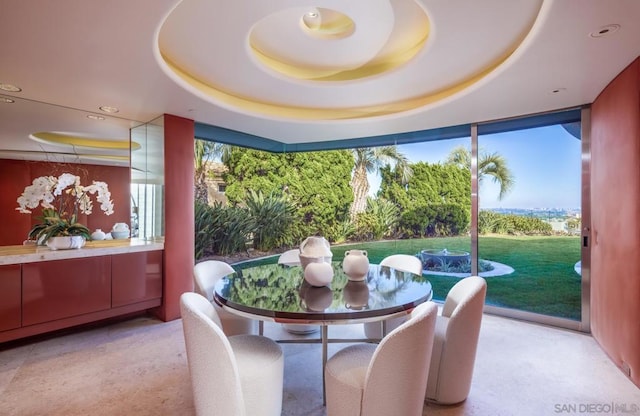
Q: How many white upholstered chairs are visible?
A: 6